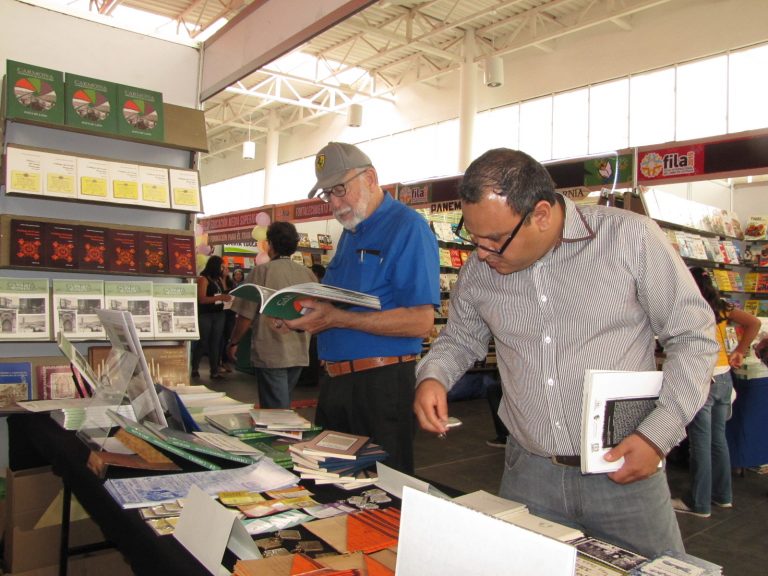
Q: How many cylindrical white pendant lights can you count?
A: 3